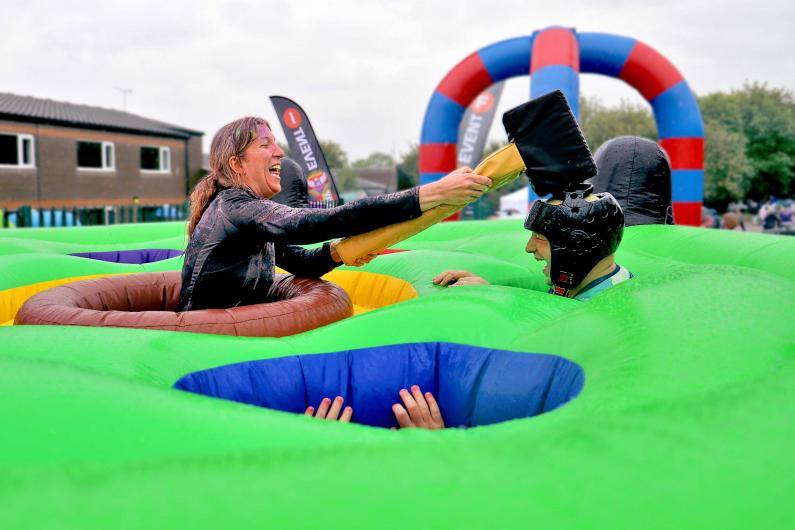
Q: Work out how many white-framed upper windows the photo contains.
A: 3